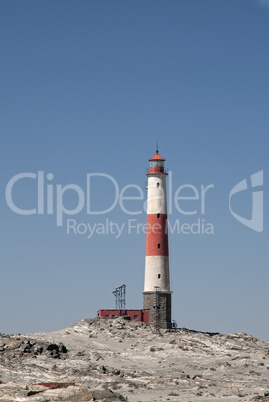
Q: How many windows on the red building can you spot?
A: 3